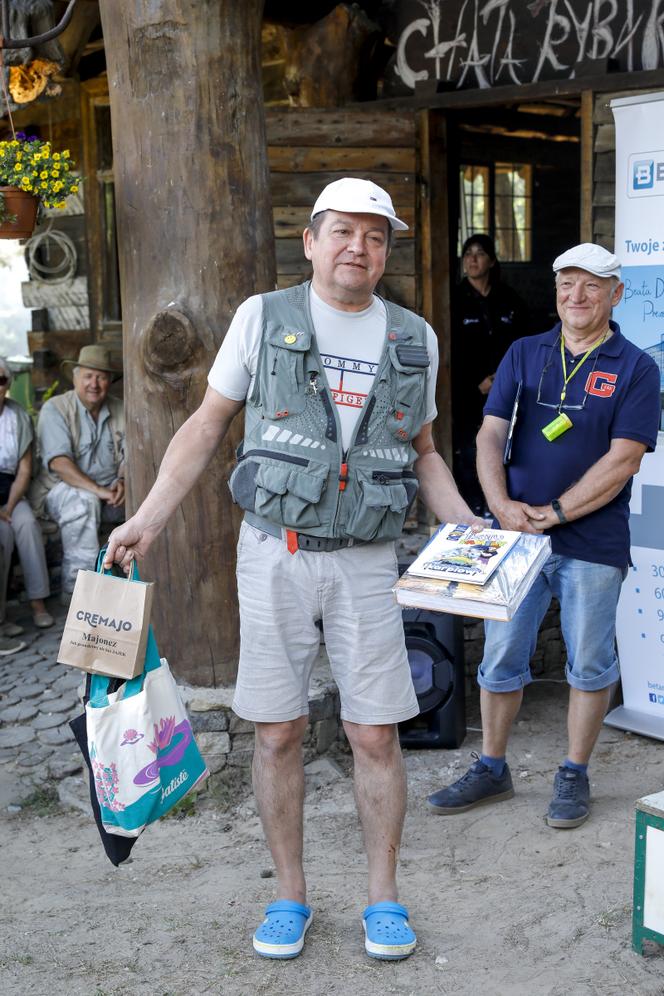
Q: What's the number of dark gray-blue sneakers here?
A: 2